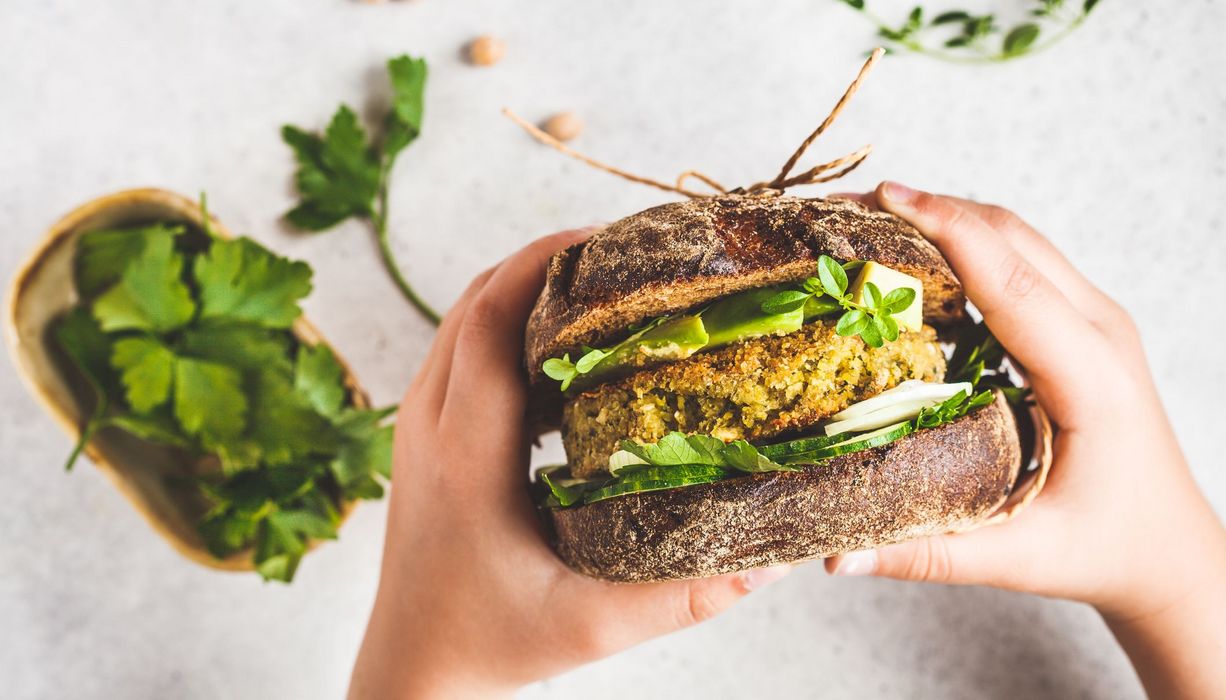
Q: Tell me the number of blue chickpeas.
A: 0